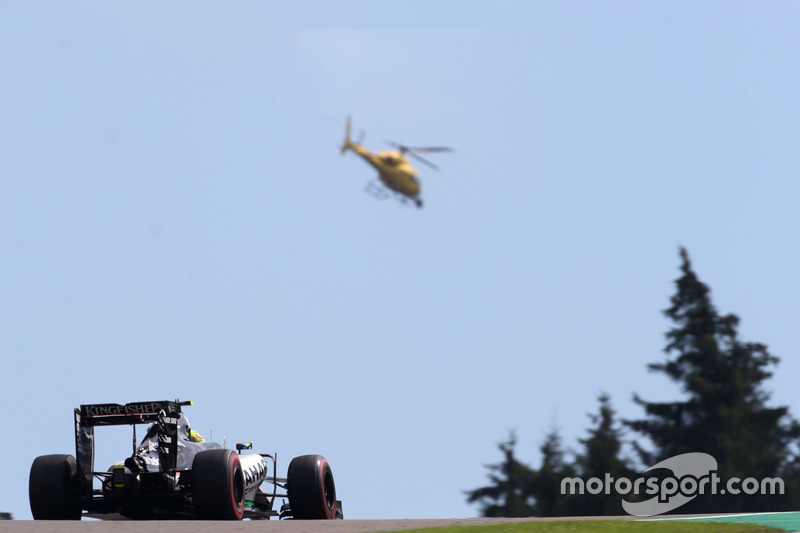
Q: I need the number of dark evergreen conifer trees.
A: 4